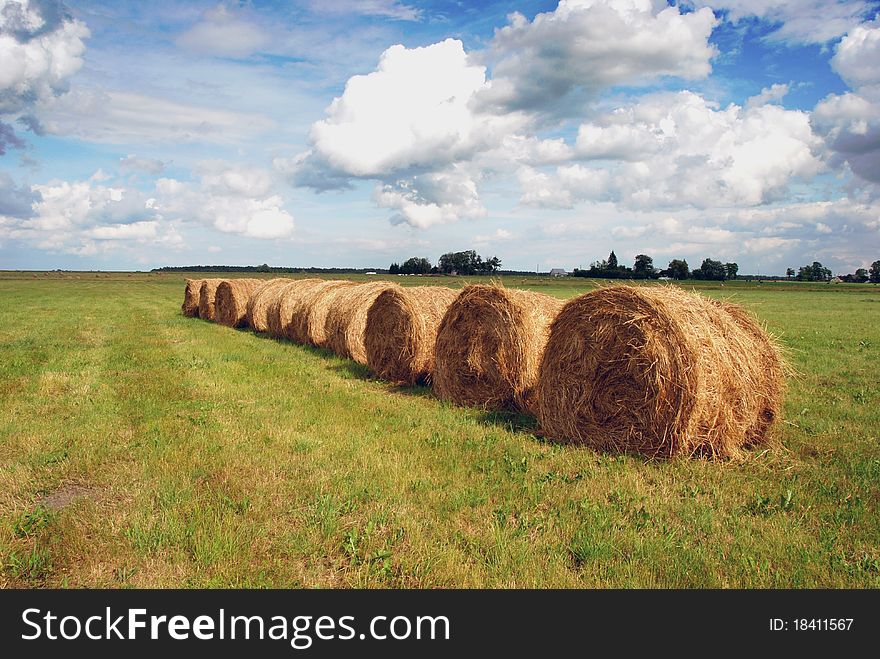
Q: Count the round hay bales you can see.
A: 10